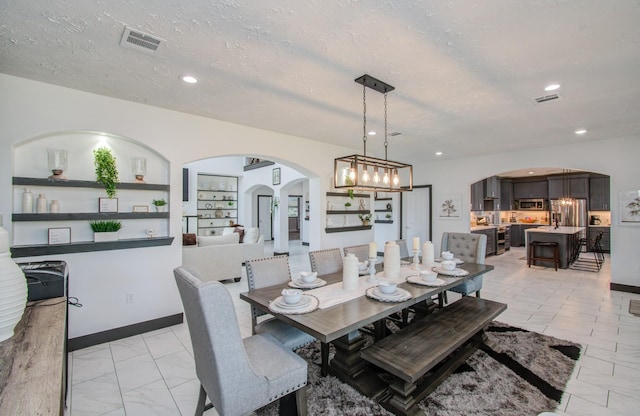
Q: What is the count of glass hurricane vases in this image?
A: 2